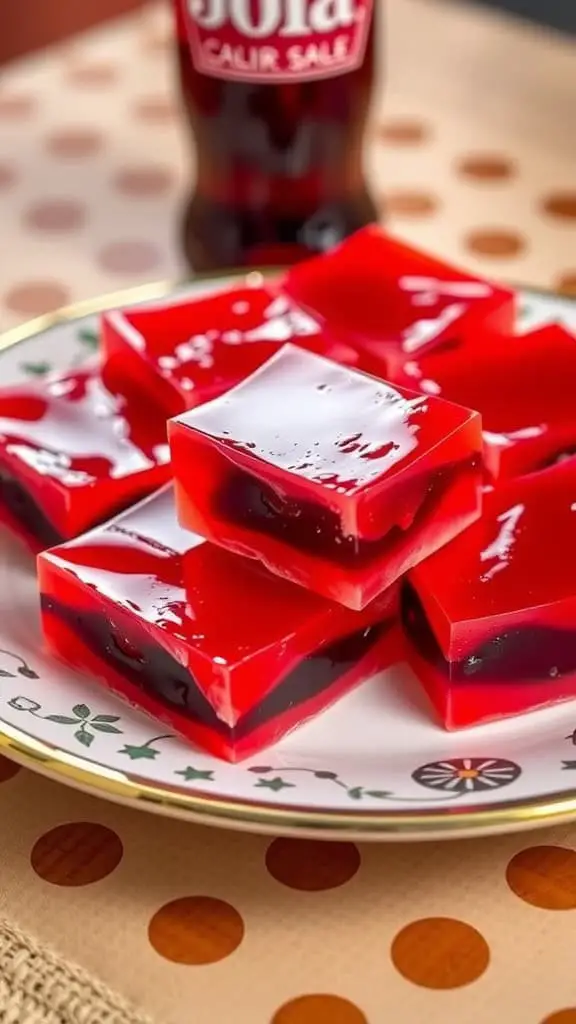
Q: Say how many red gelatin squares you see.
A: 7